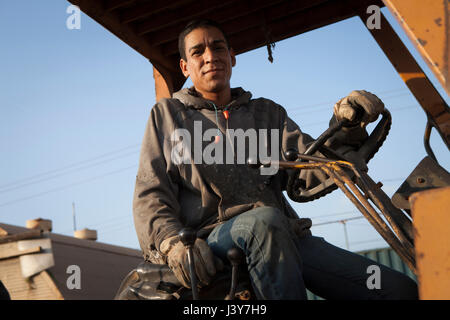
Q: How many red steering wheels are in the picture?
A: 0